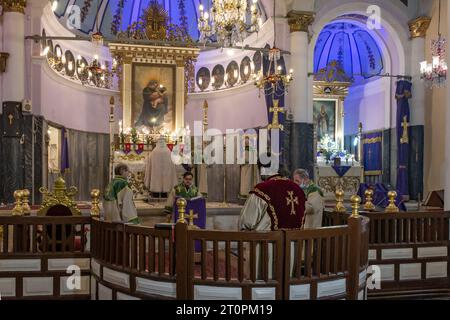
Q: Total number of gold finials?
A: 8